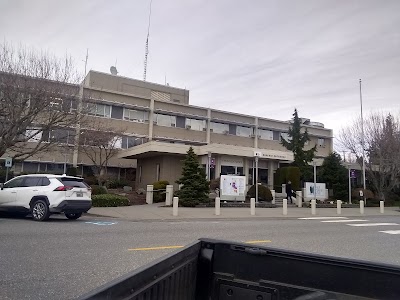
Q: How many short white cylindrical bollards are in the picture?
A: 8